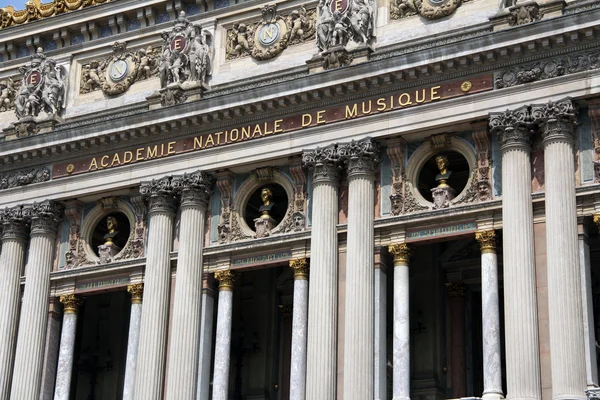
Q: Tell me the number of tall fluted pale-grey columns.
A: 8